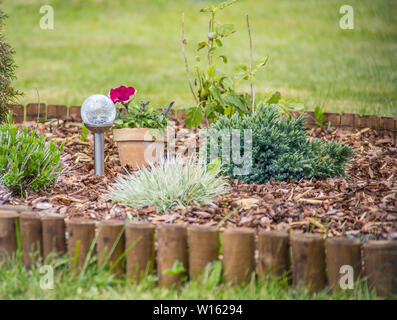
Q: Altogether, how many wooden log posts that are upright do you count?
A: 13